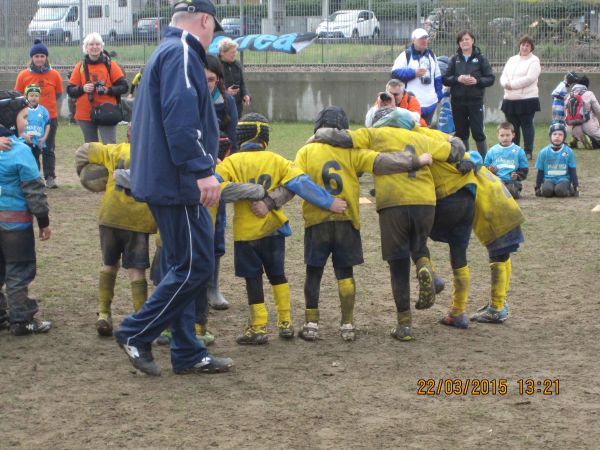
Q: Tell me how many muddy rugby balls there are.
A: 1